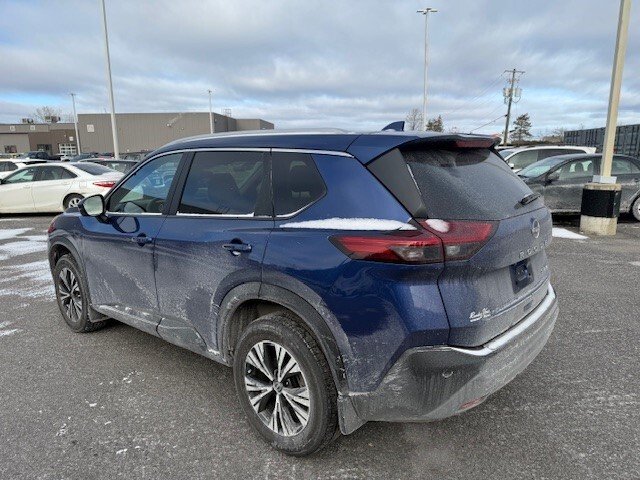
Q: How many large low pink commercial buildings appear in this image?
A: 0